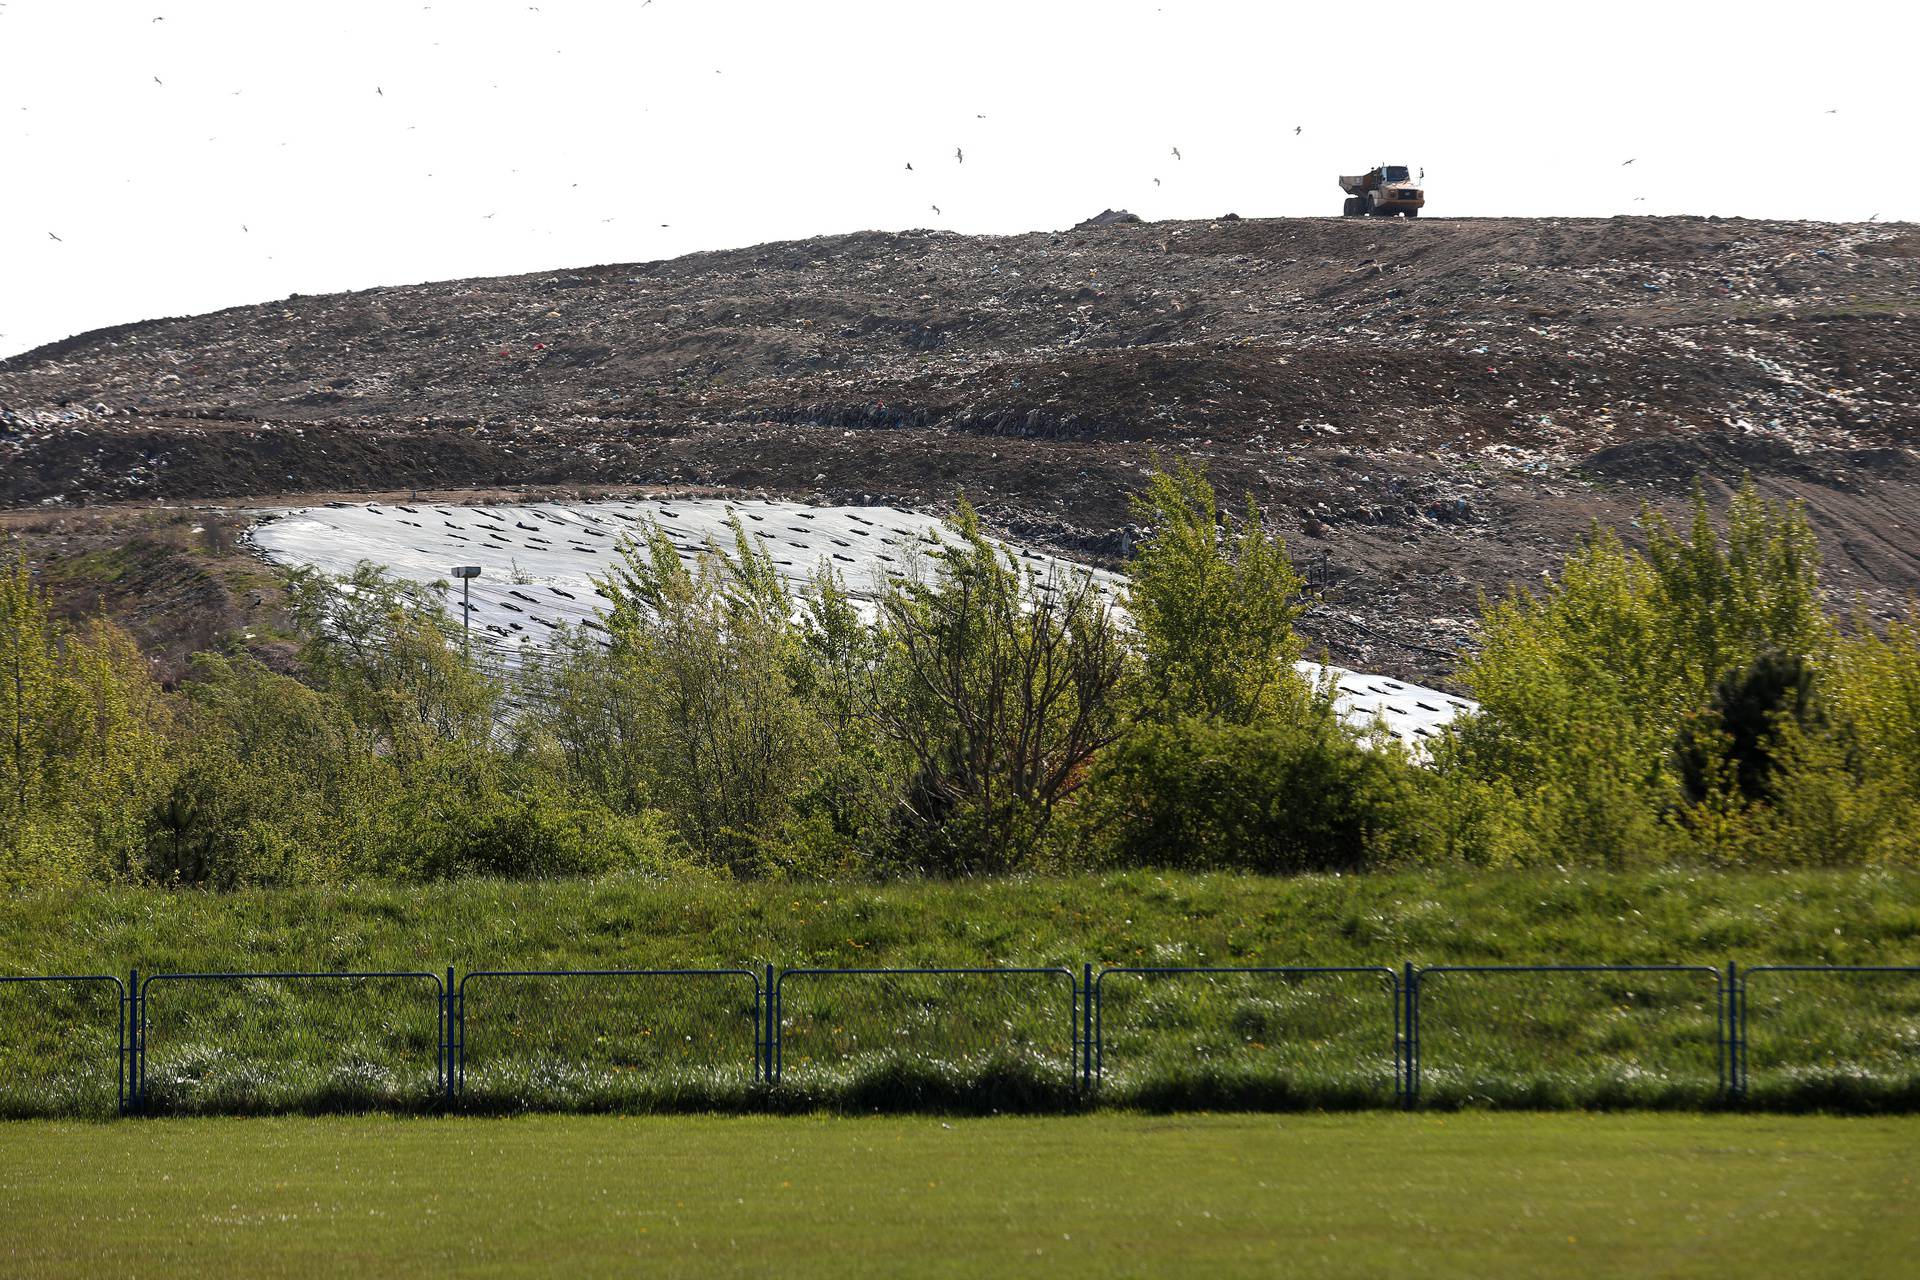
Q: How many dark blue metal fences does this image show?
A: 7